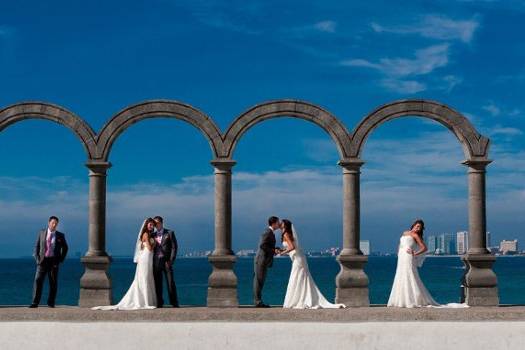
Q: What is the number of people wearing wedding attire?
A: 6